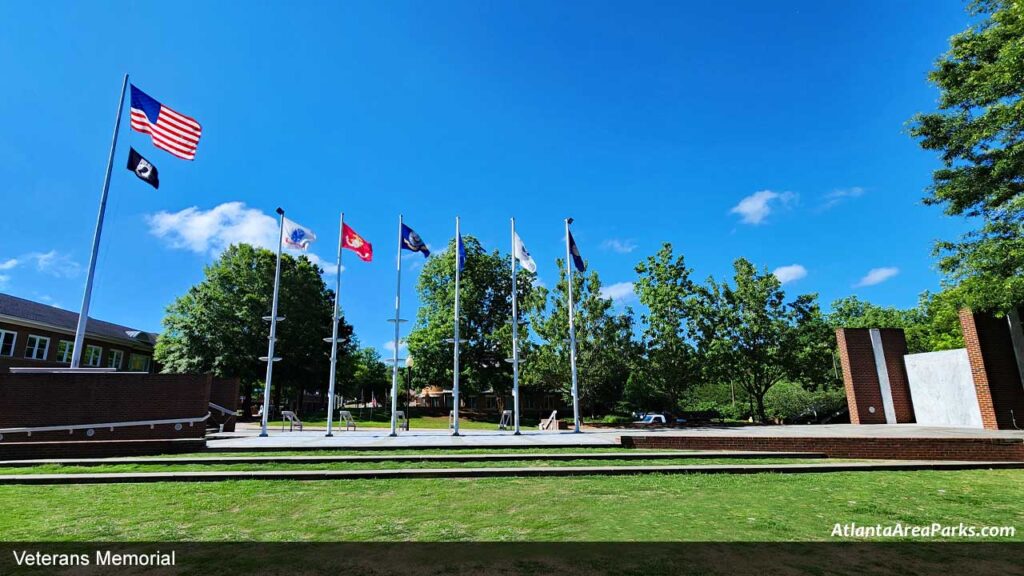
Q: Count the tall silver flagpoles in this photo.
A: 7